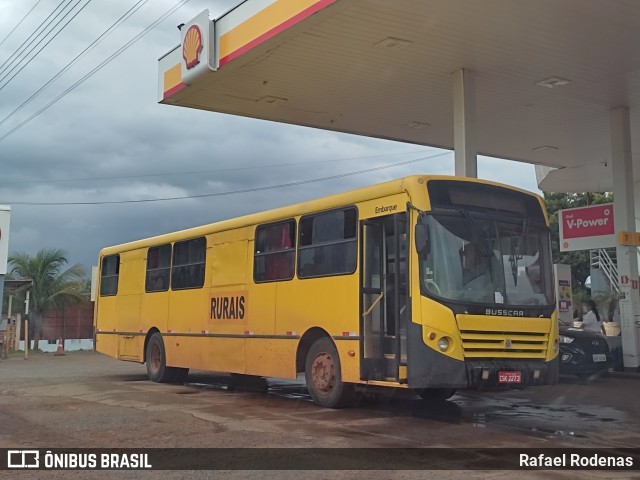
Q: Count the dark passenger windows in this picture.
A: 5